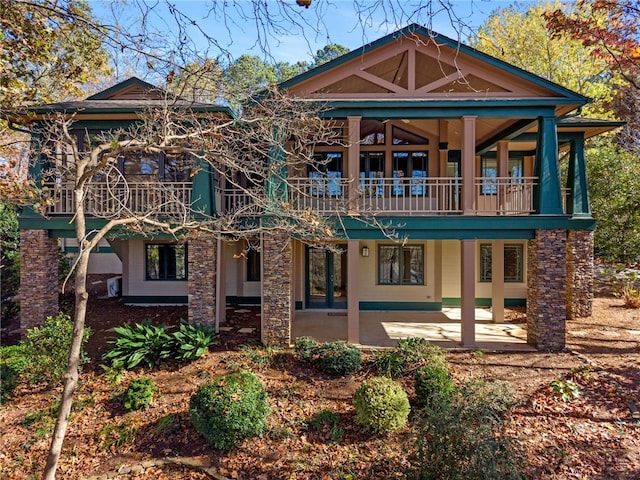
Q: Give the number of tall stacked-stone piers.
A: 5